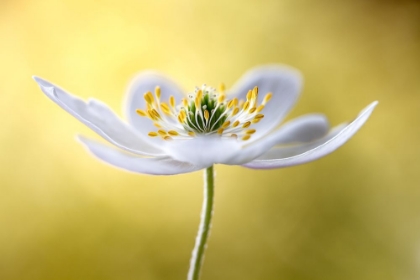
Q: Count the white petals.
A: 7